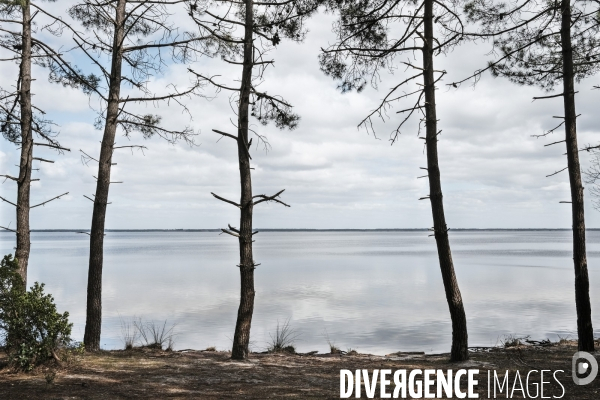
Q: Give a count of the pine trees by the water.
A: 5